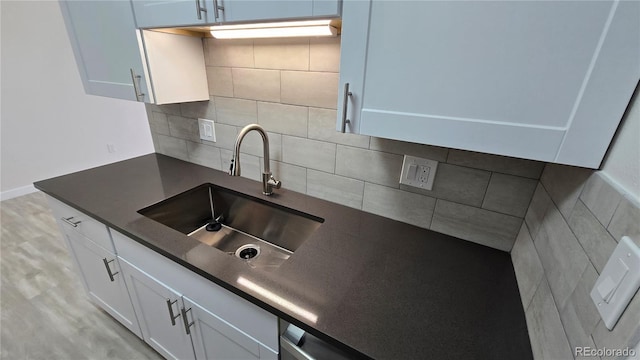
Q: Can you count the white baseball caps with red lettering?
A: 0